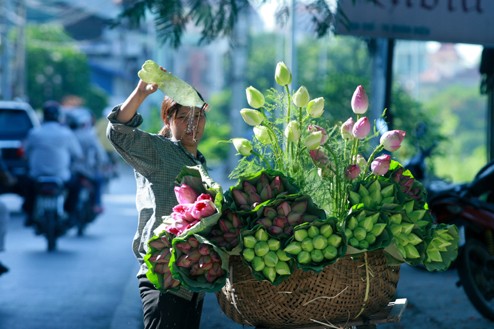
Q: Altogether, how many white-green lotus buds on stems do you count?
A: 9